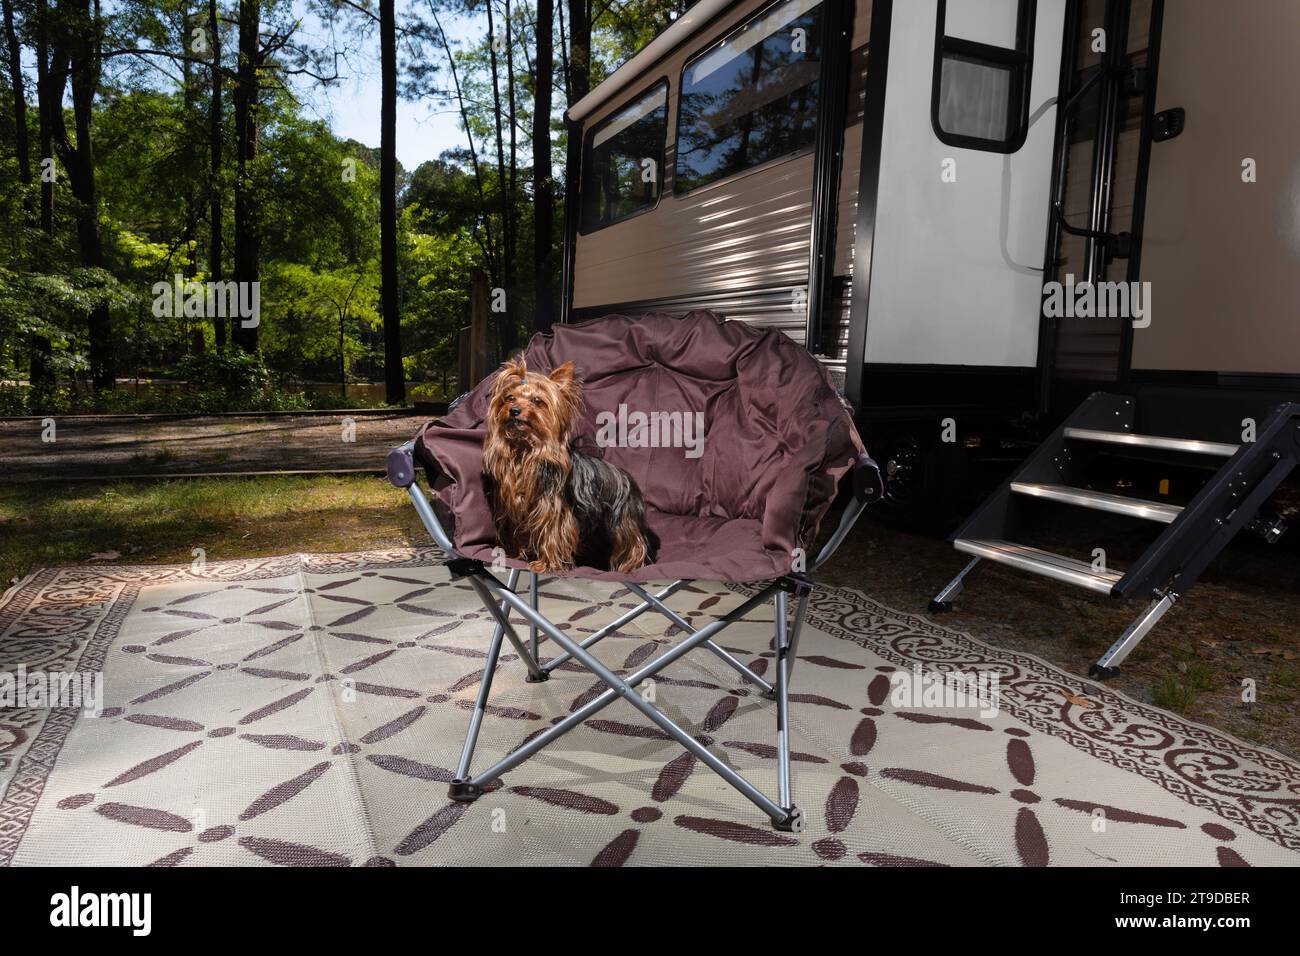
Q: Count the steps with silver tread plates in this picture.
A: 3